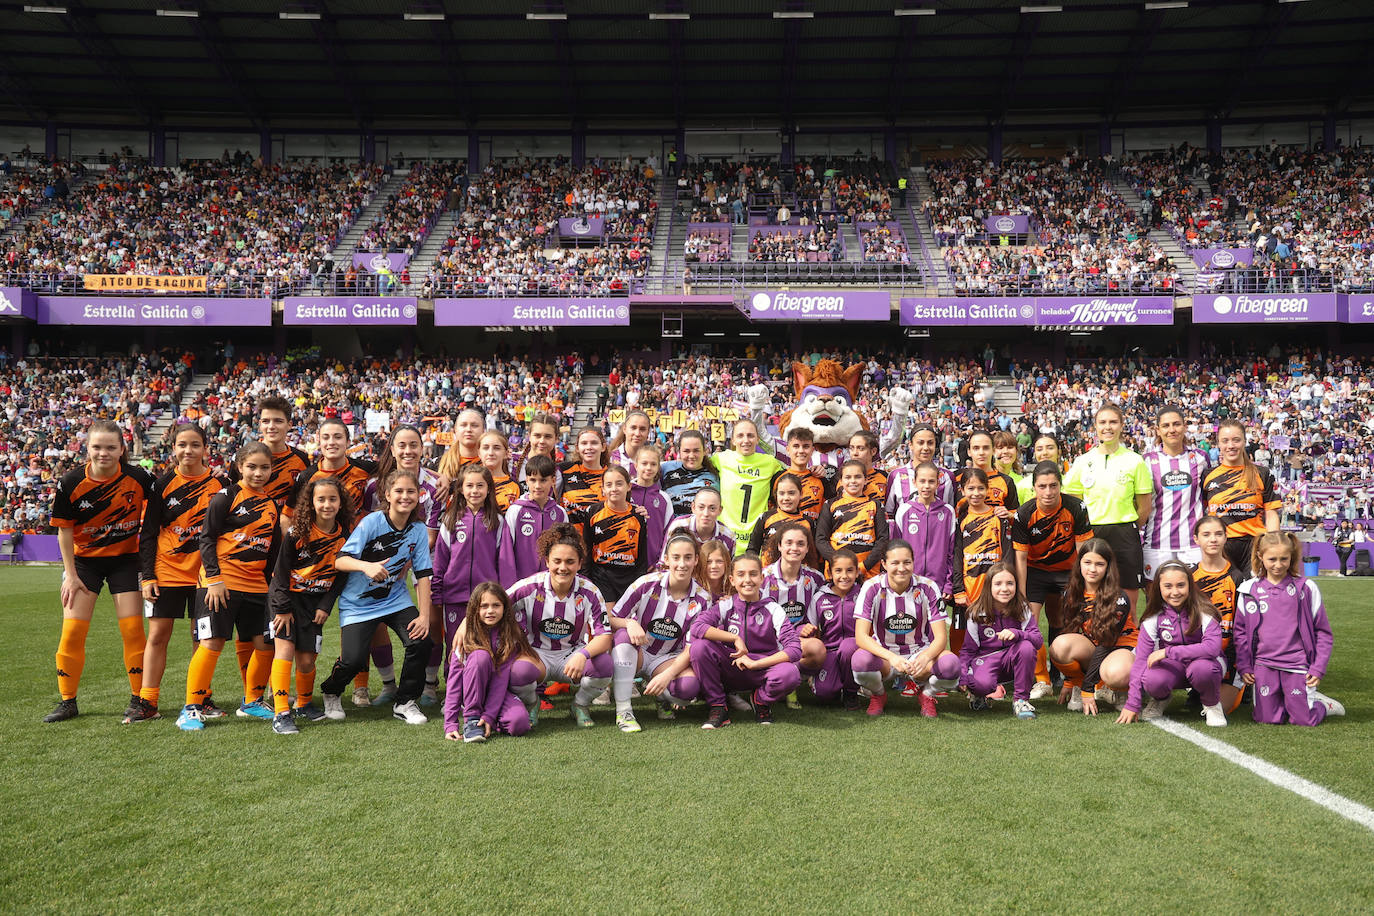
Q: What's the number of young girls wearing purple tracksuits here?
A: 11